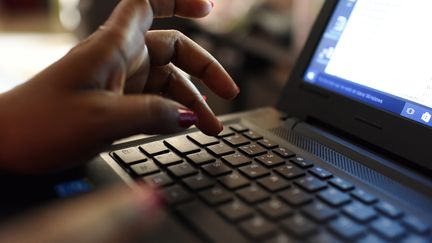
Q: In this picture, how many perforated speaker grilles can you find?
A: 1